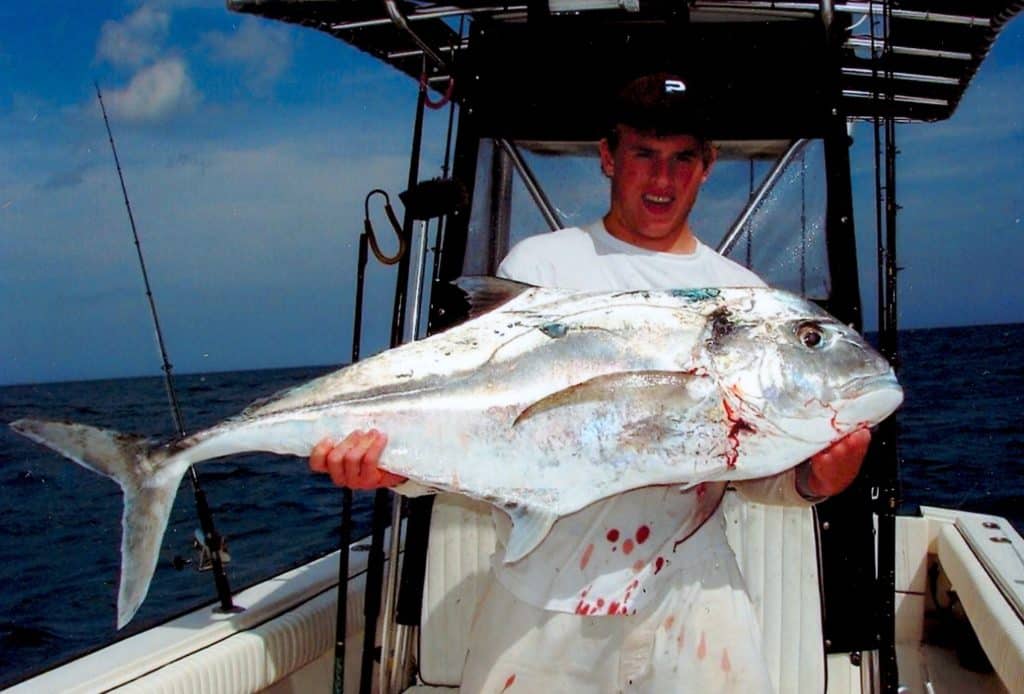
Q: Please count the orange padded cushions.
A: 0